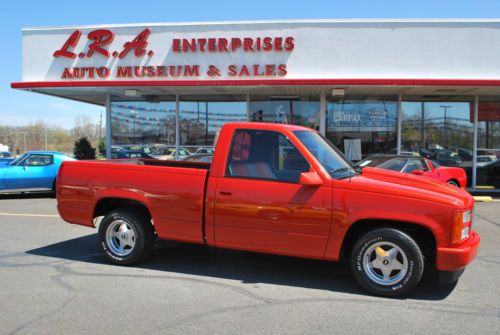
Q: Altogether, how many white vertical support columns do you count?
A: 6